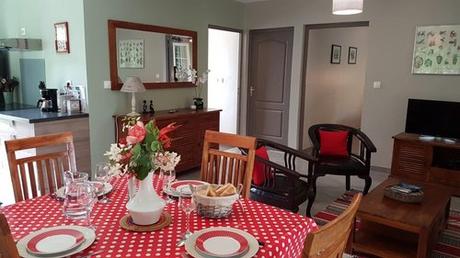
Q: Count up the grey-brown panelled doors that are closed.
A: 1